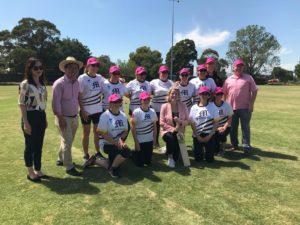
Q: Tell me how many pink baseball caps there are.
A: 12